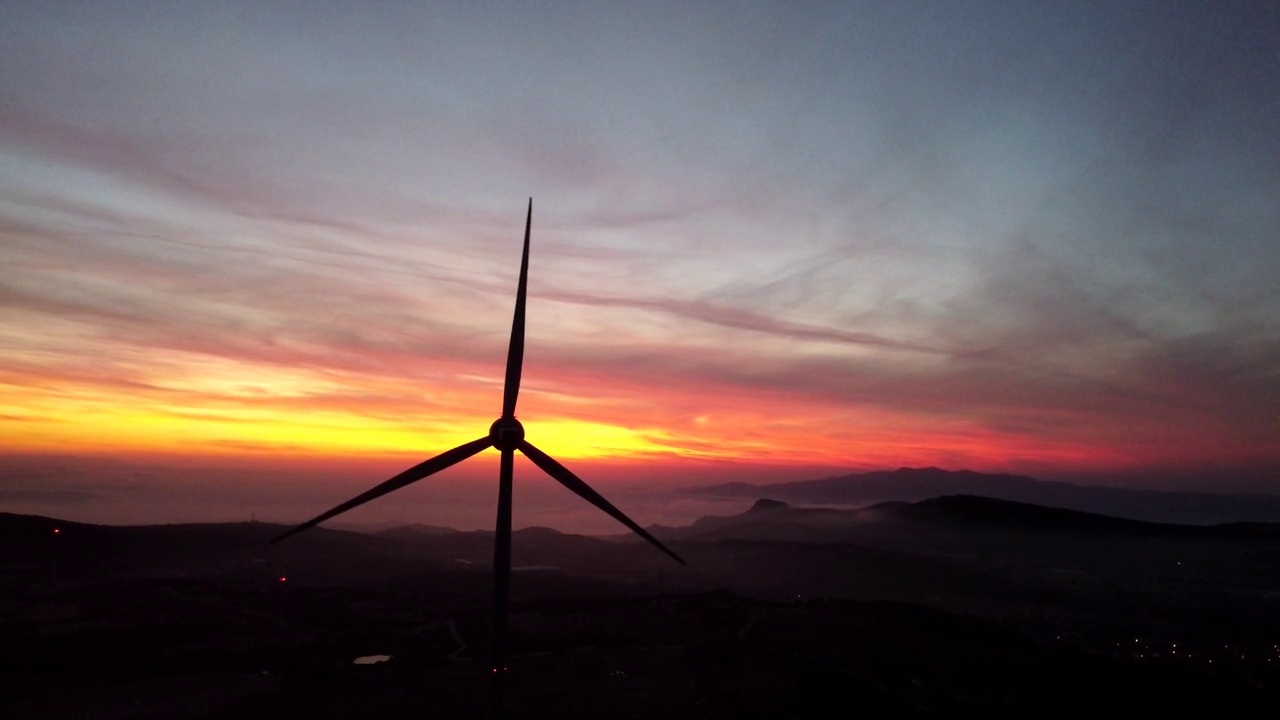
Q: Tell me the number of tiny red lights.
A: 4